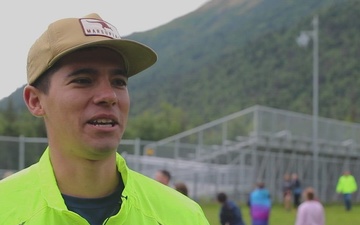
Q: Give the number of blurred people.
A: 8